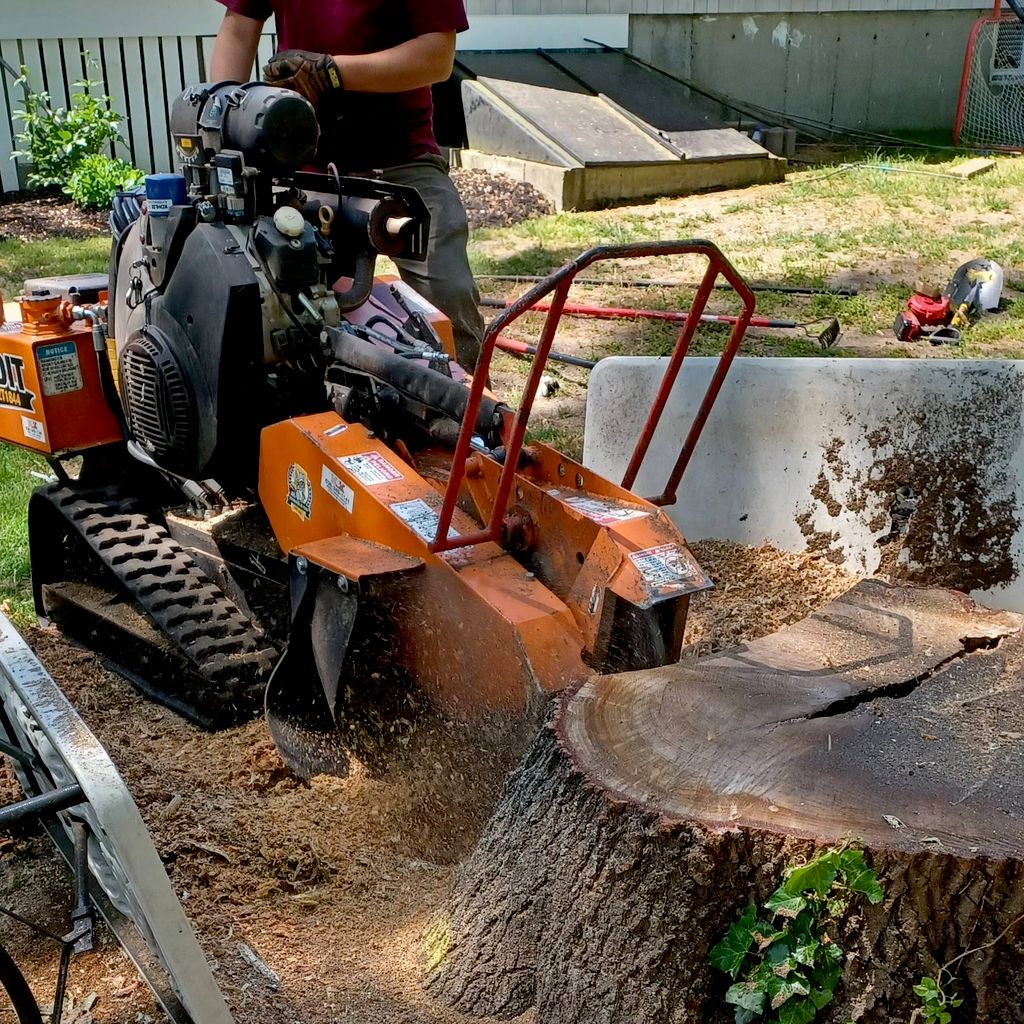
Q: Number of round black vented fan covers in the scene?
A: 1